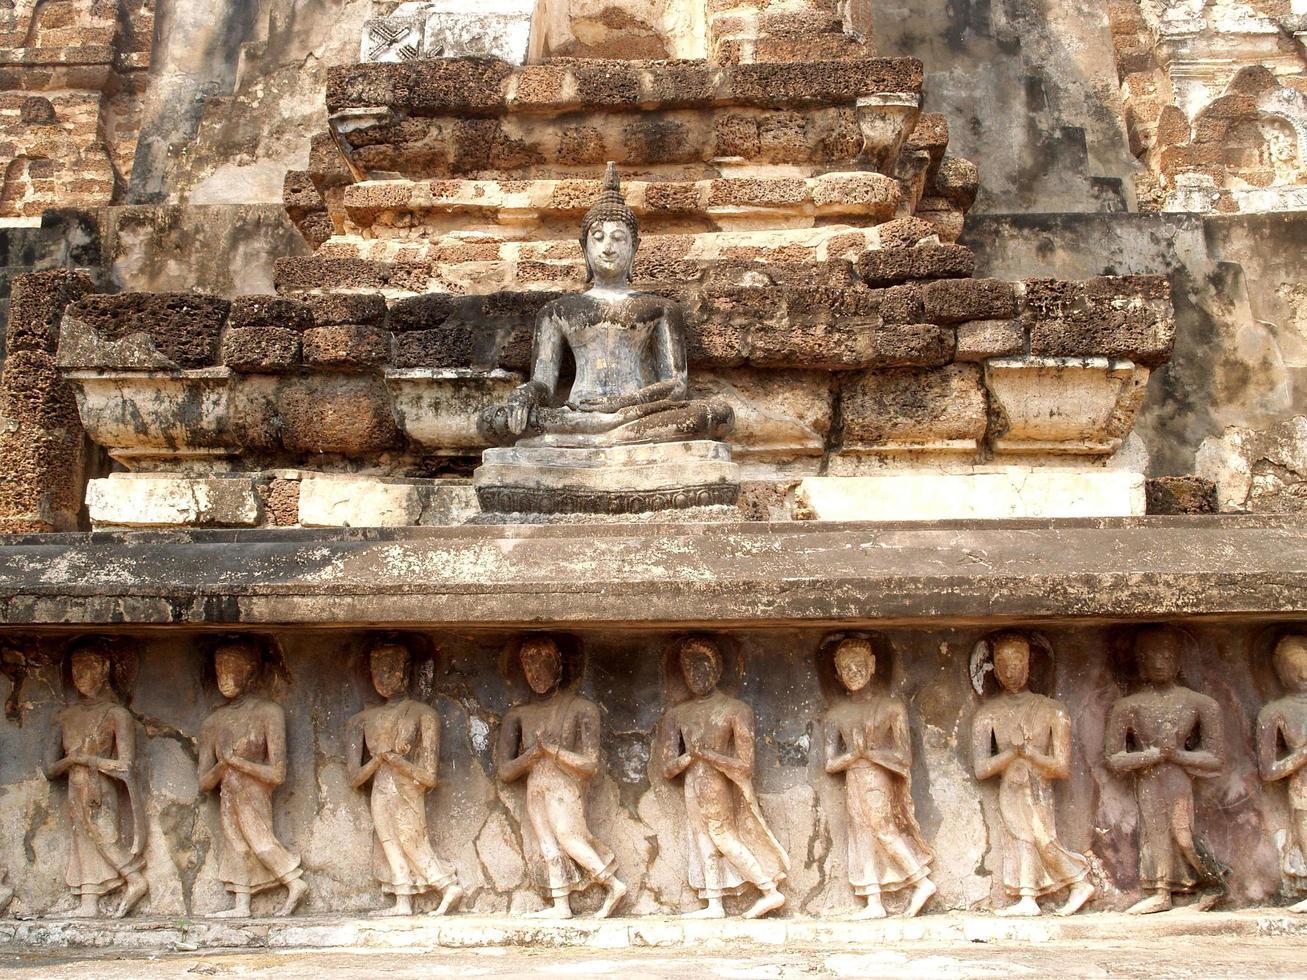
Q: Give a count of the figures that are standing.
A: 9